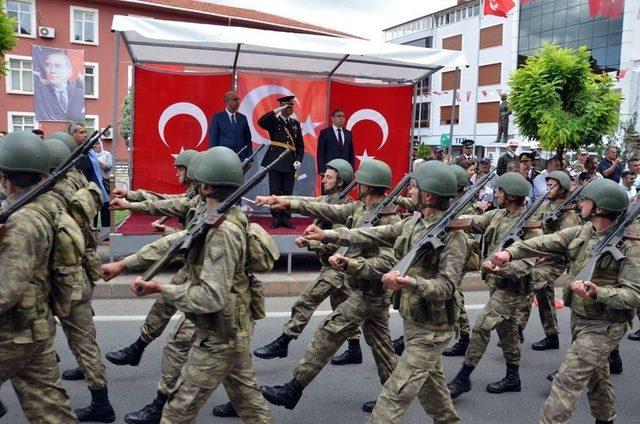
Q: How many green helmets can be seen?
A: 12